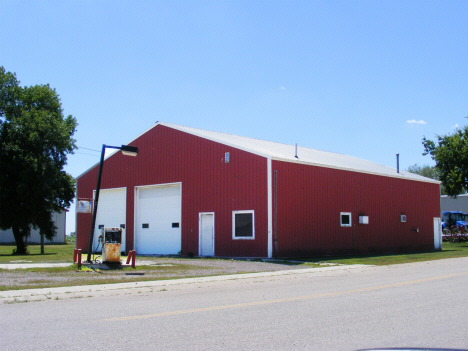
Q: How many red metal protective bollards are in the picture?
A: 4